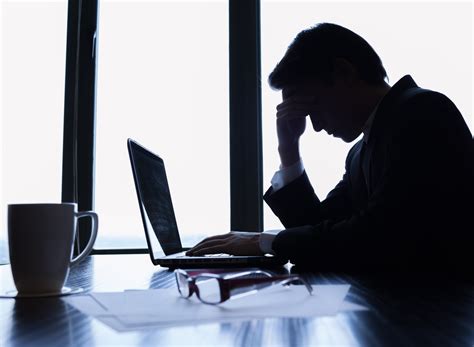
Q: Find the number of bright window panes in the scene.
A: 3